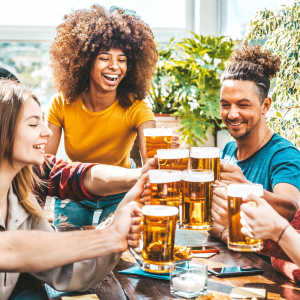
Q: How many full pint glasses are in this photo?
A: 7